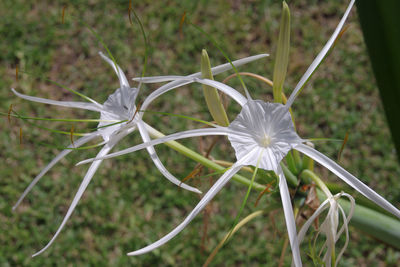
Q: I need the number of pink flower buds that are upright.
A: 0